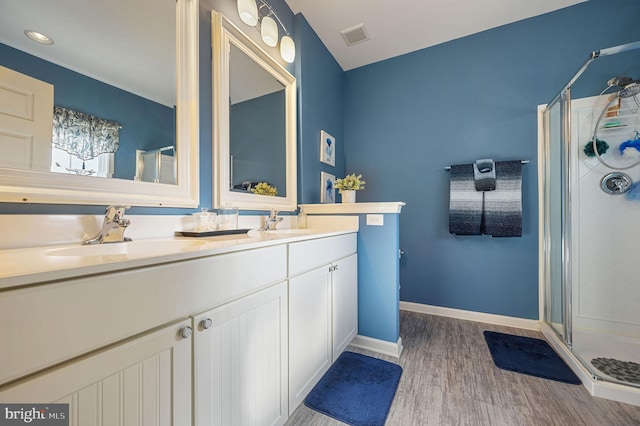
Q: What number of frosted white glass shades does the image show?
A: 3